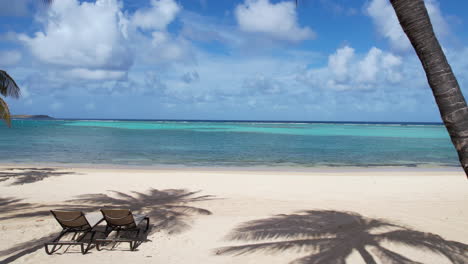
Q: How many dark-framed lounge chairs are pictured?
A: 2